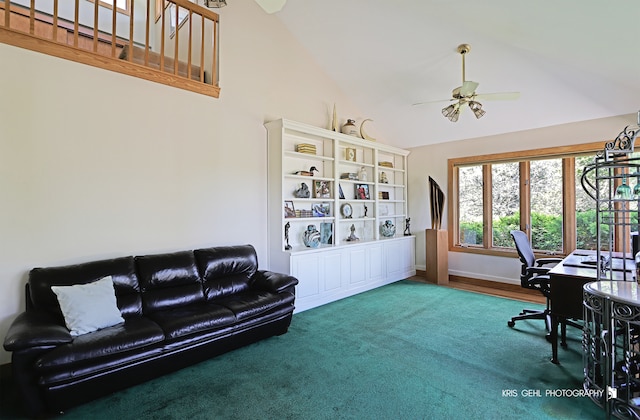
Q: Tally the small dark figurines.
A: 3